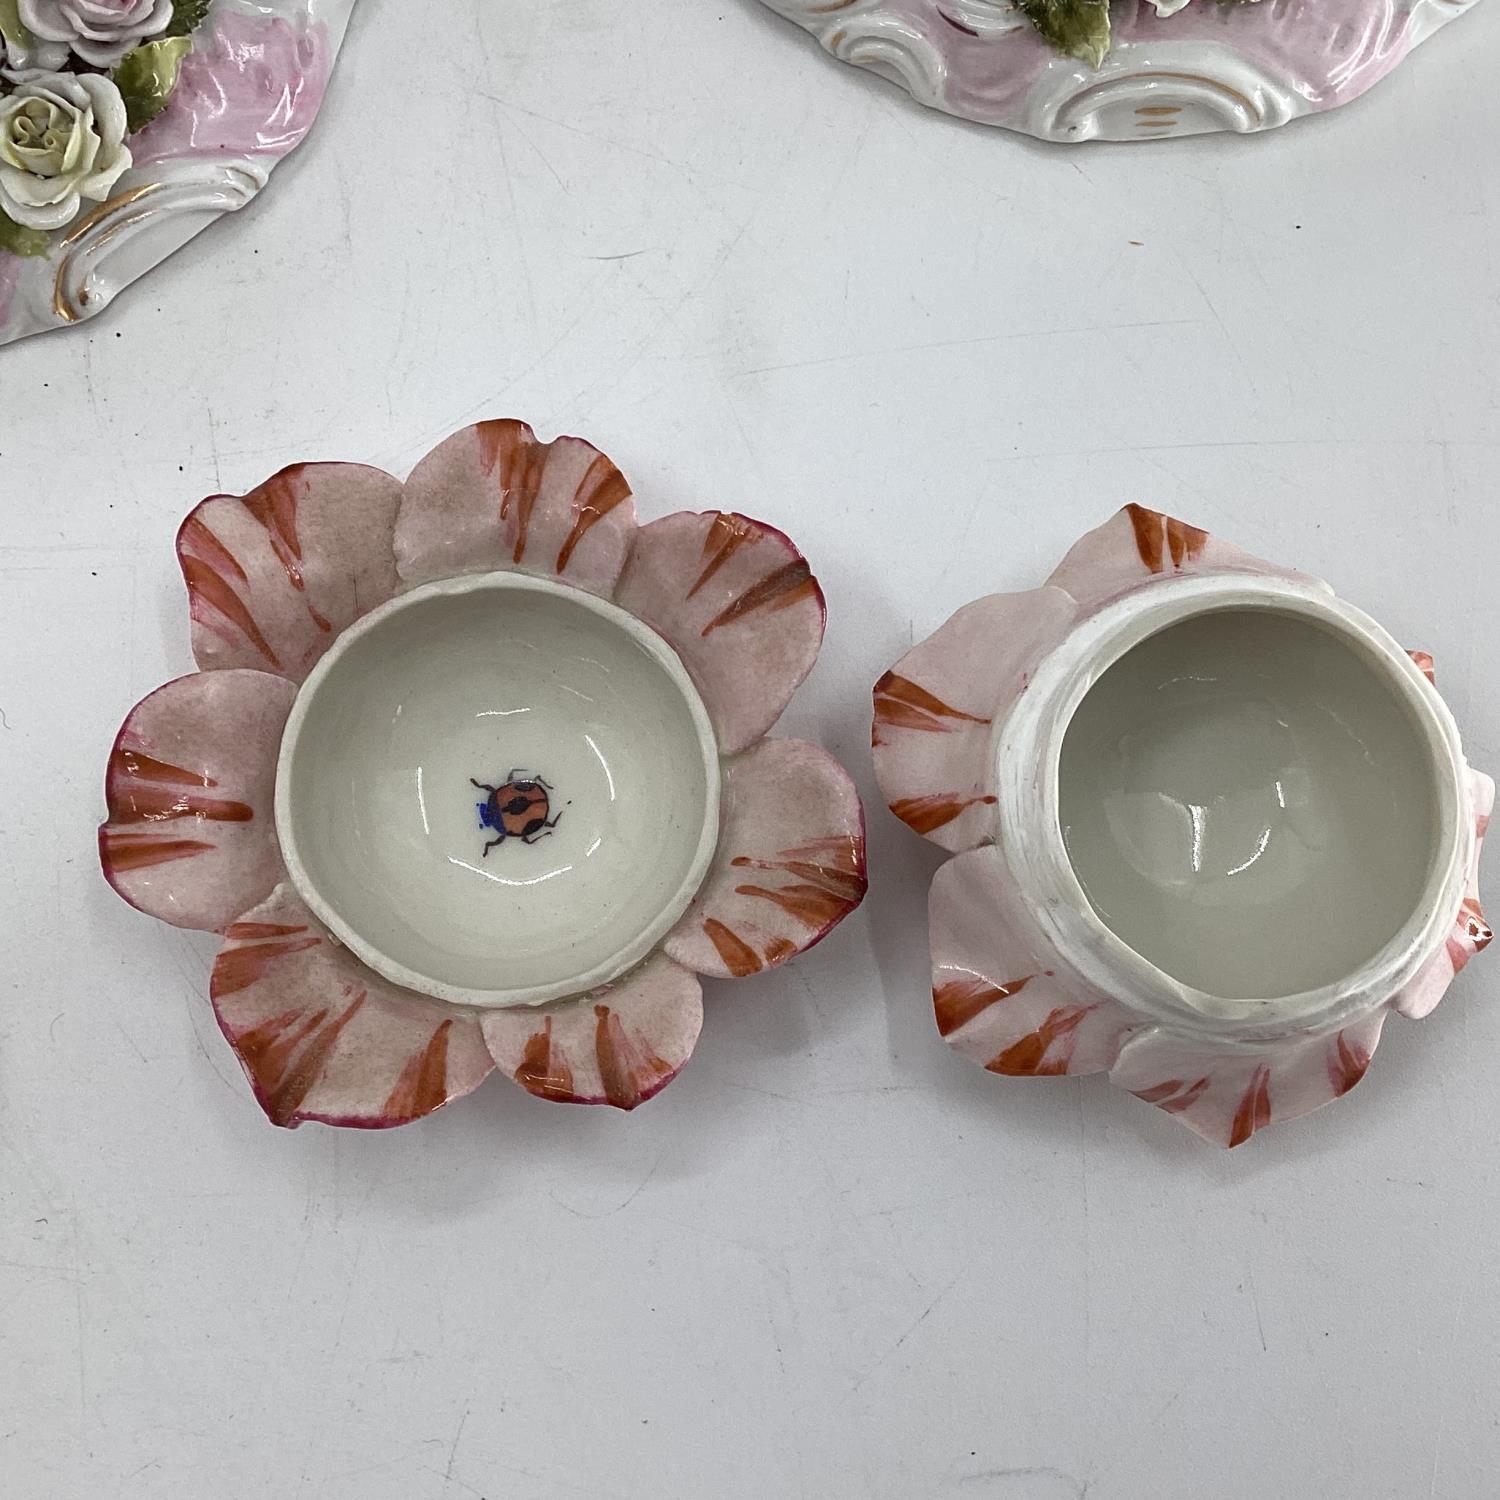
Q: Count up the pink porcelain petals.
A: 13